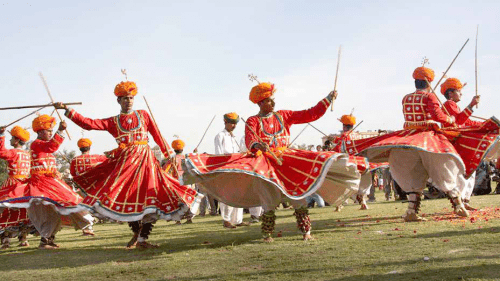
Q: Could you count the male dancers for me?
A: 9